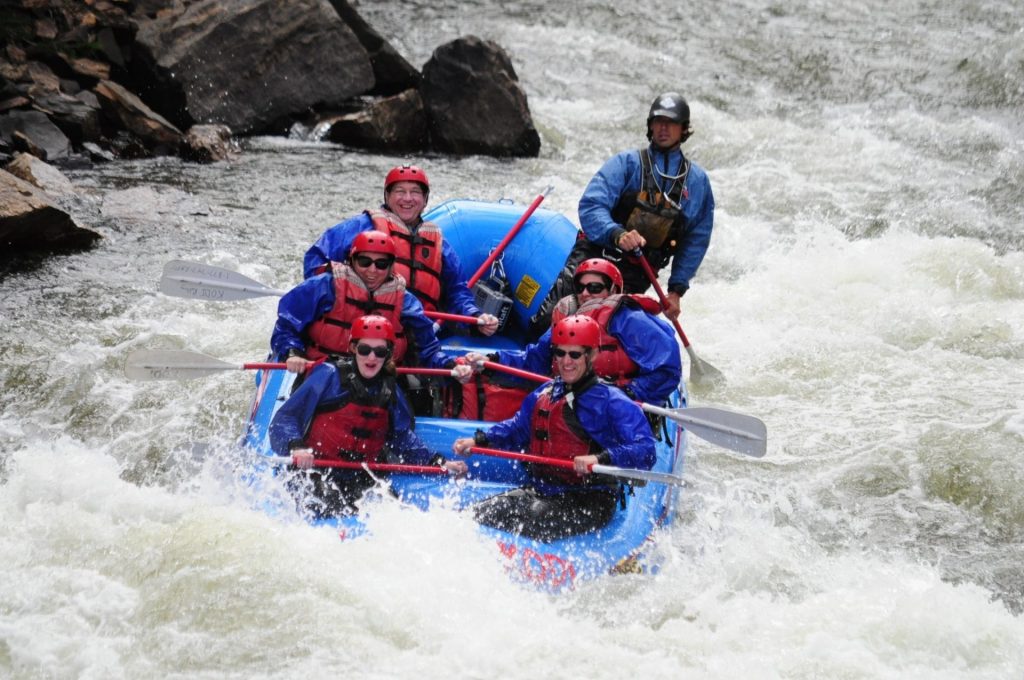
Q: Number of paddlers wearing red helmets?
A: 5